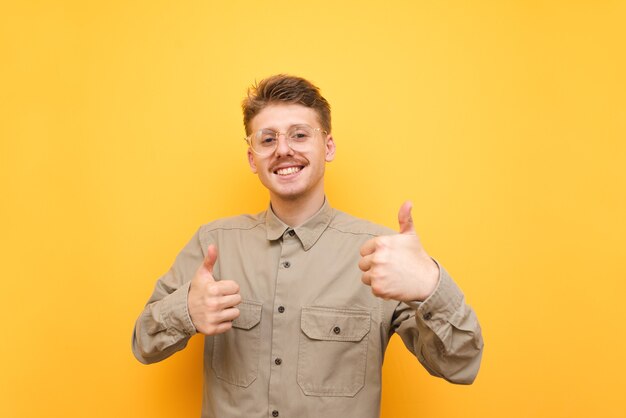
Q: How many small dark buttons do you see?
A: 7